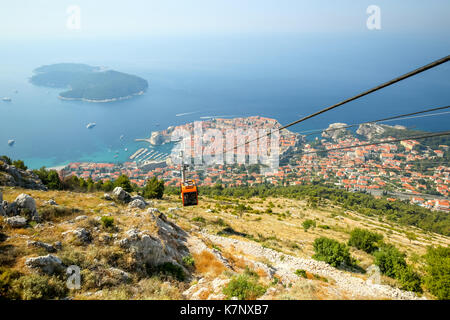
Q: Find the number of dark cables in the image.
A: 3